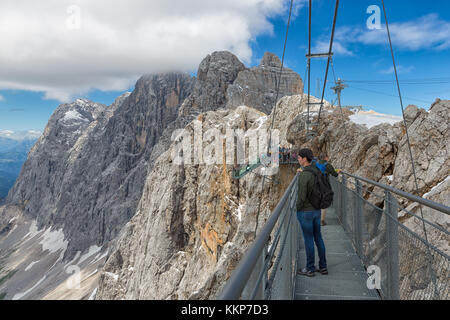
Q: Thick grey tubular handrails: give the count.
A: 2